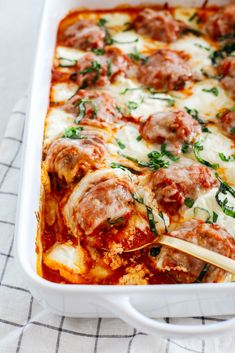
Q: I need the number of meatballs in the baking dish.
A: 13